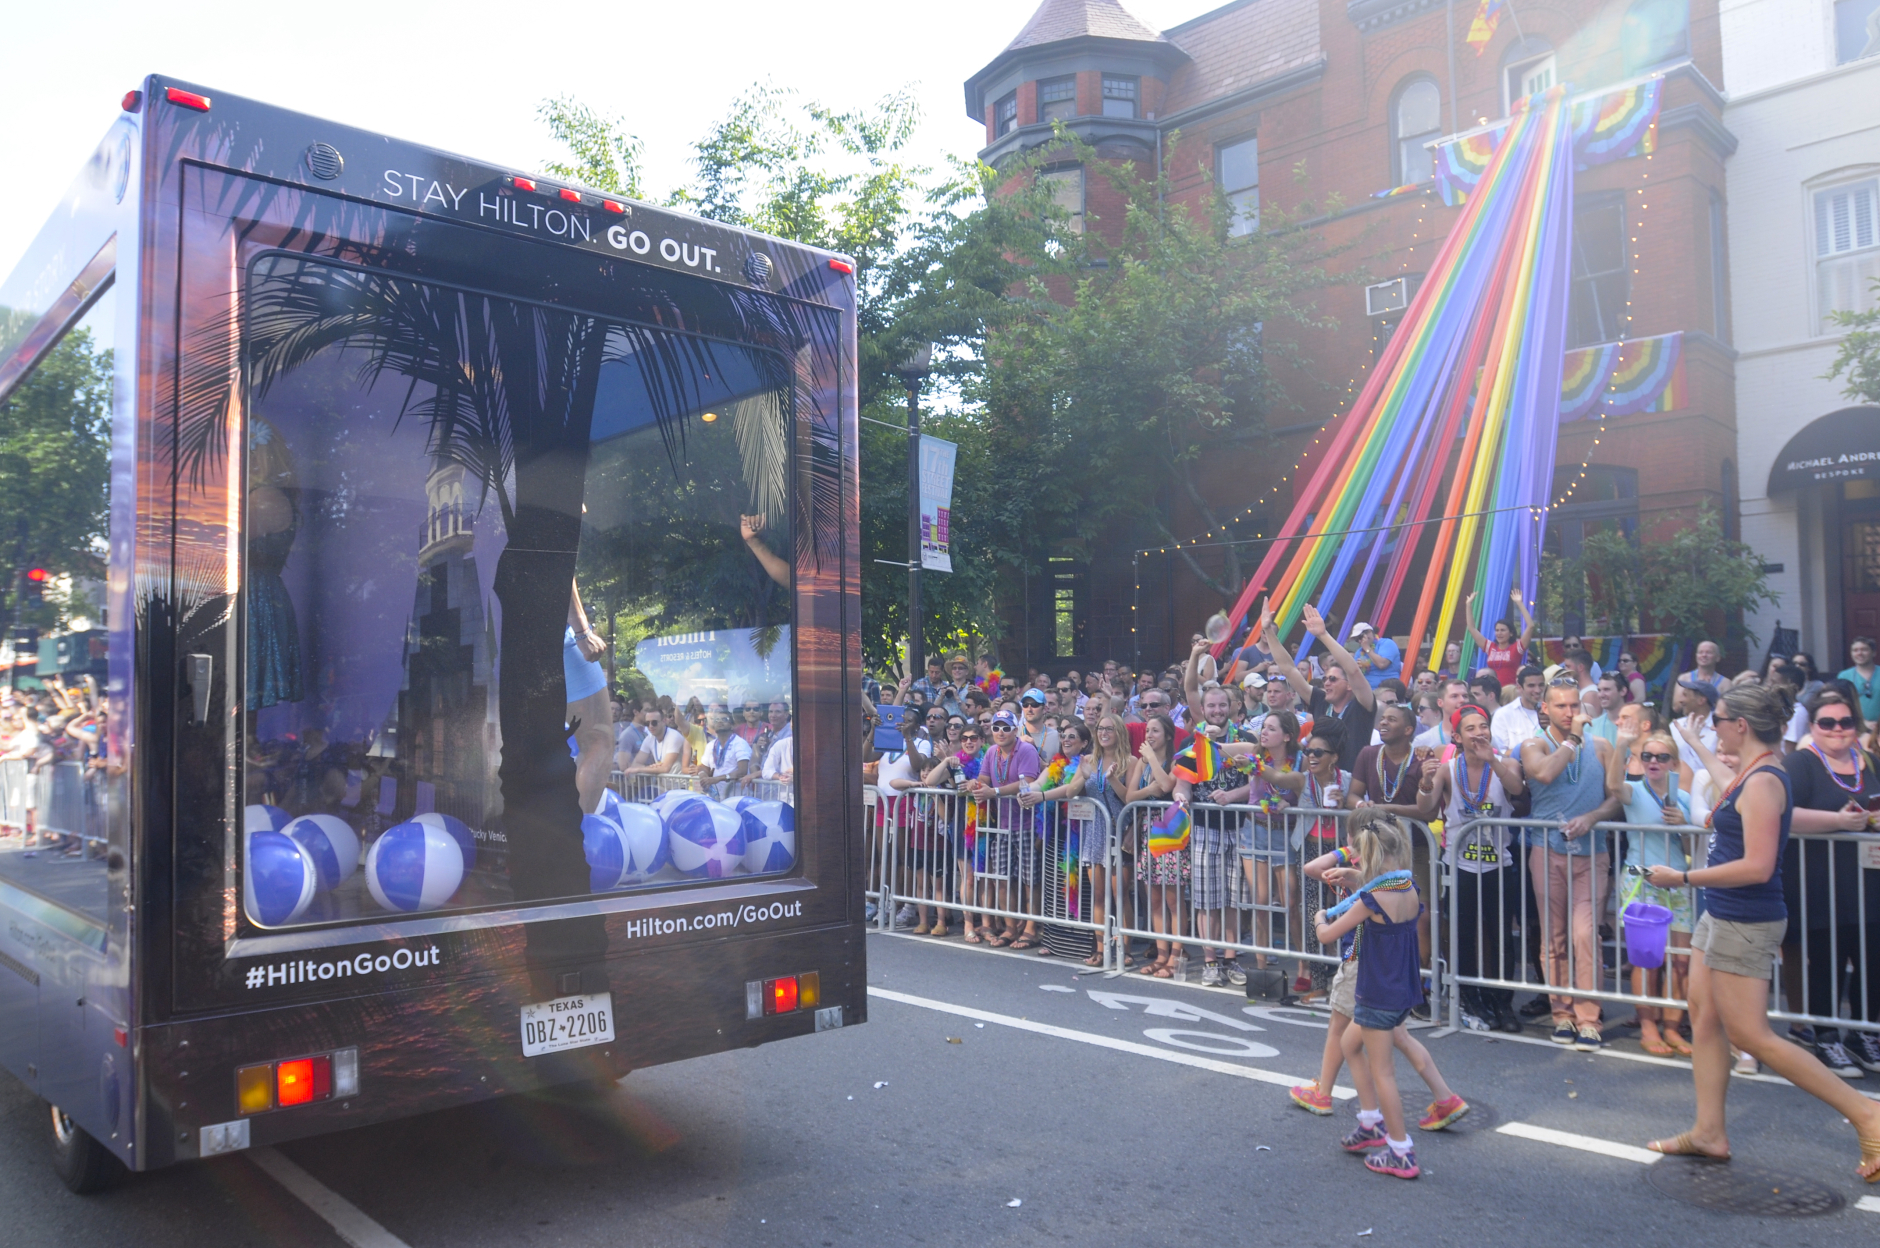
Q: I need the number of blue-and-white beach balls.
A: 12